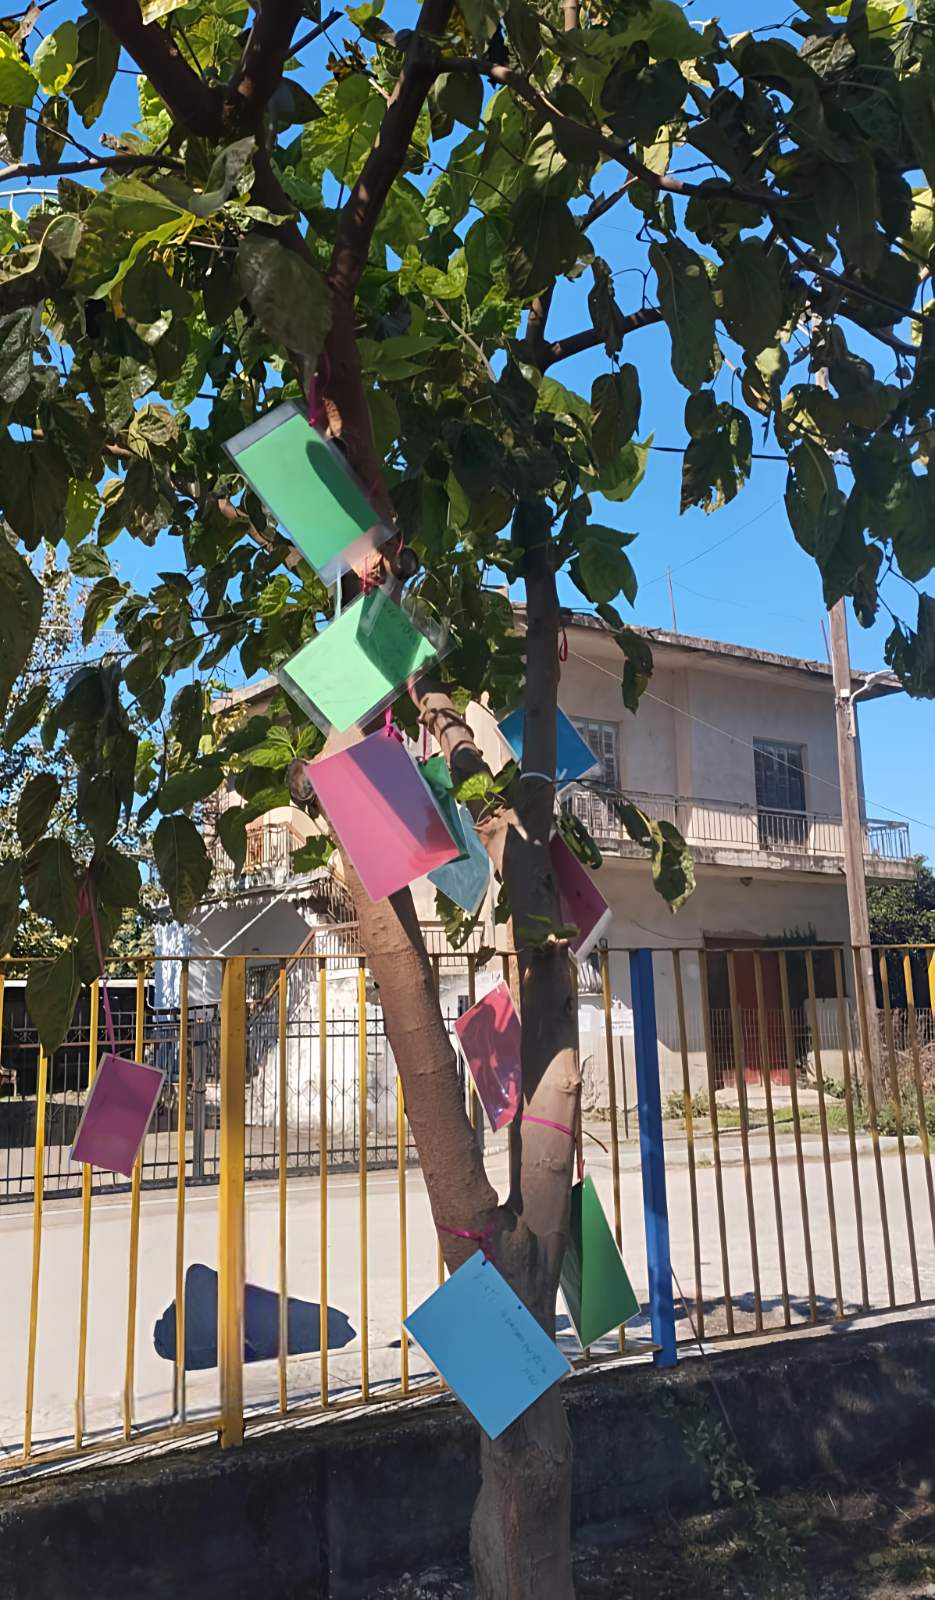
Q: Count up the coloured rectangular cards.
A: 11